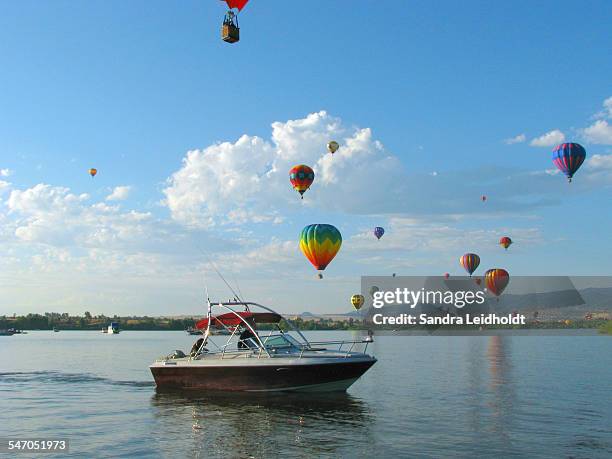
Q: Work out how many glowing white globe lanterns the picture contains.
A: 0